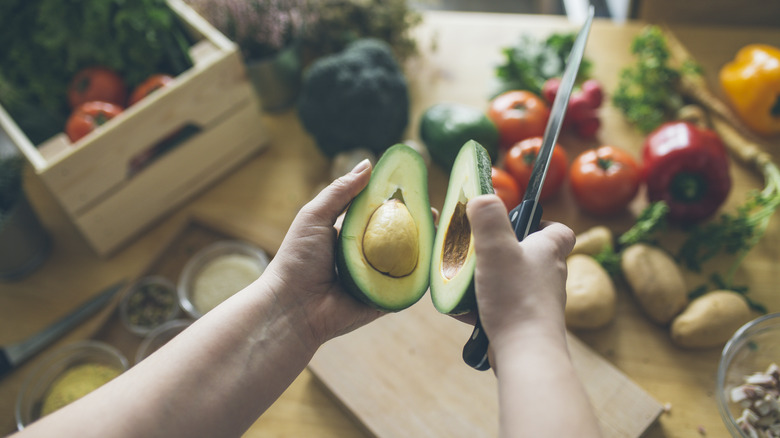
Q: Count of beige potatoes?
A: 4